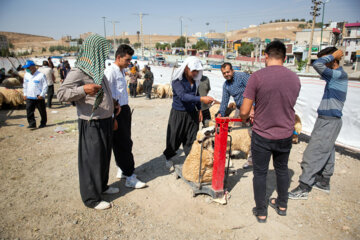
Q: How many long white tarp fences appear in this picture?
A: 1